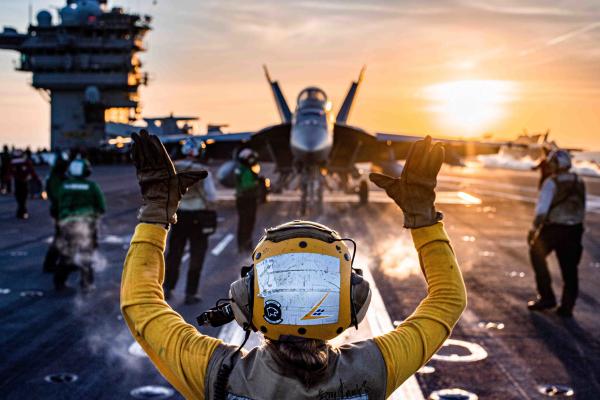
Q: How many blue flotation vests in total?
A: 0